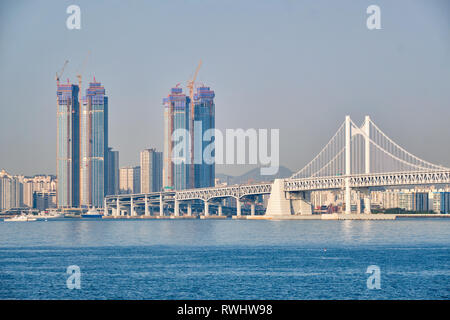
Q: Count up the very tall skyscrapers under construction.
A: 4